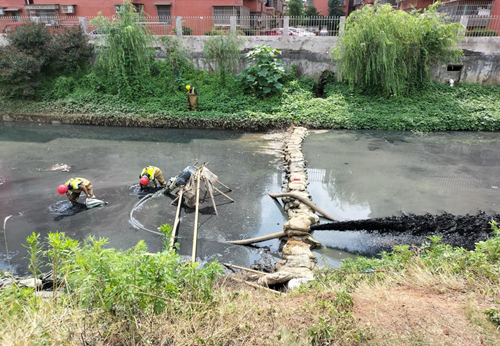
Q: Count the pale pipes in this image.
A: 2